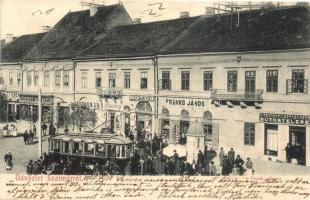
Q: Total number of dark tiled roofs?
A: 4